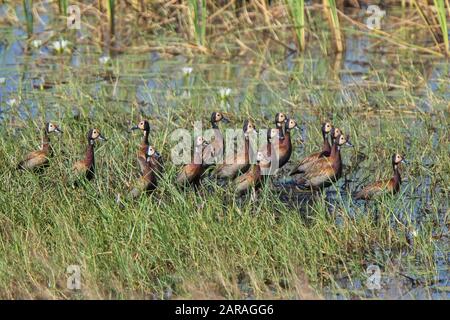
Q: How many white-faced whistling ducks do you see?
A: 15